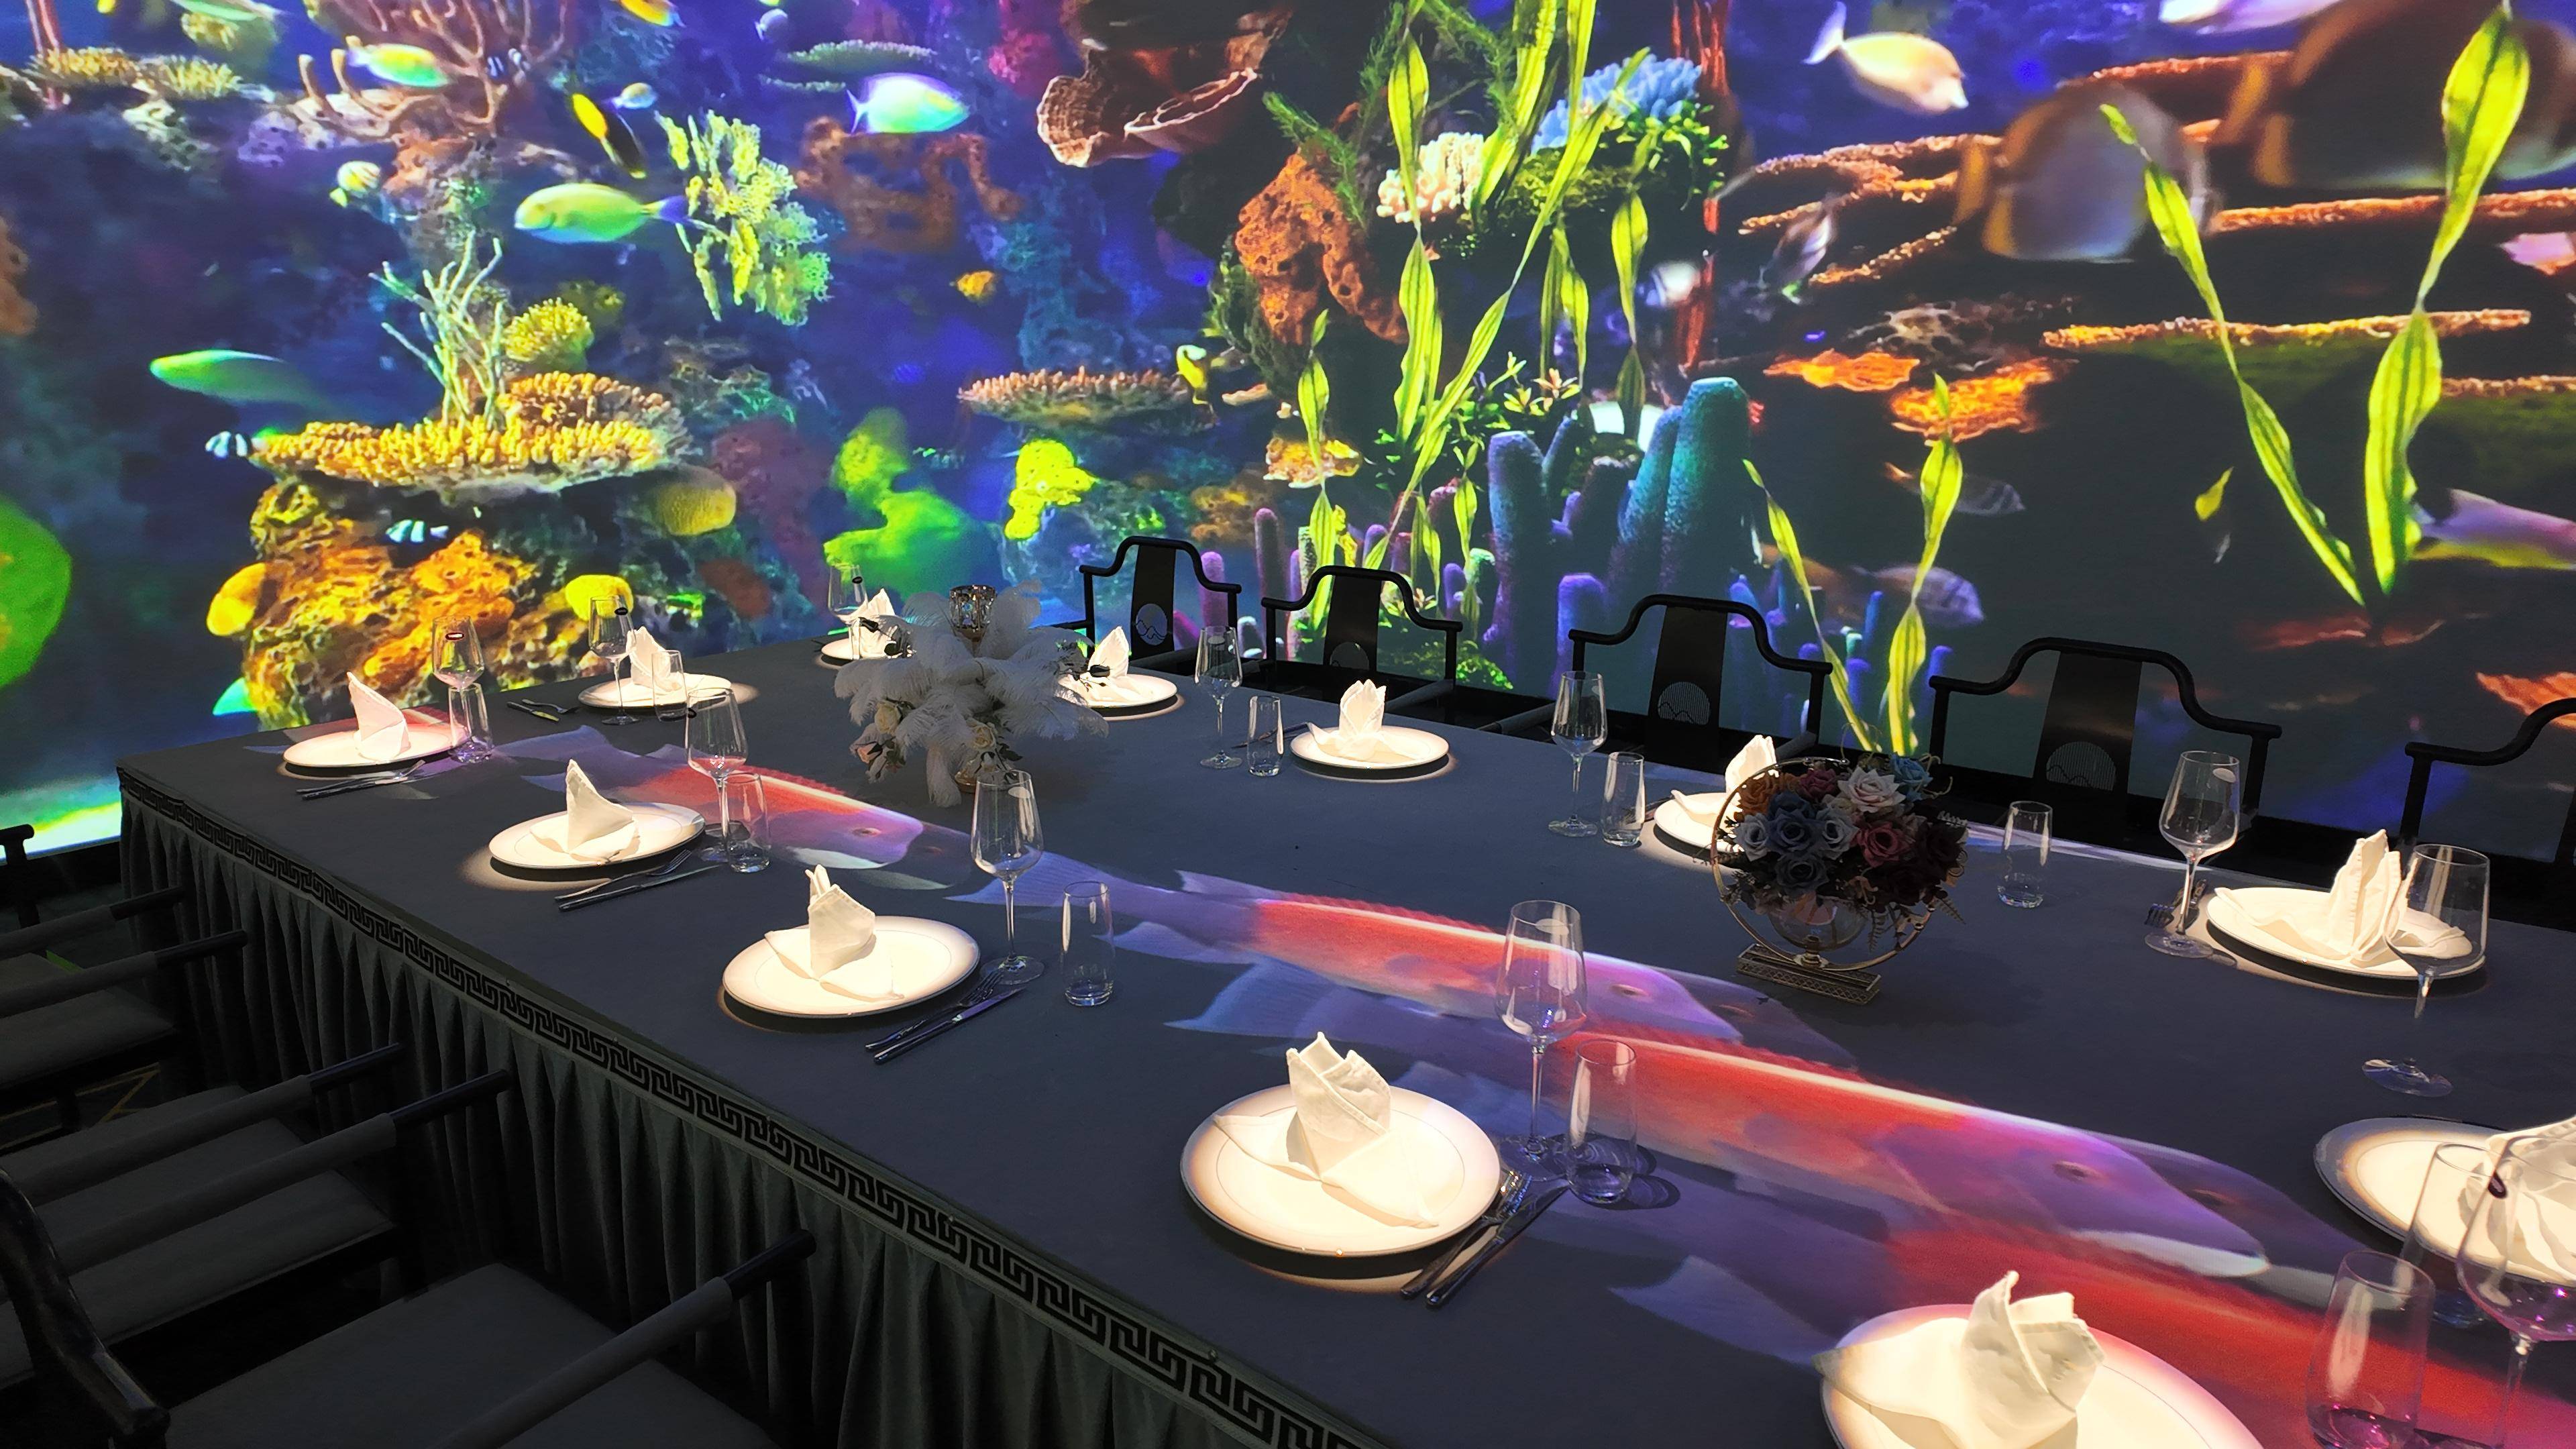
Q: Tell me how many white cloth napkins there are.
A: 12